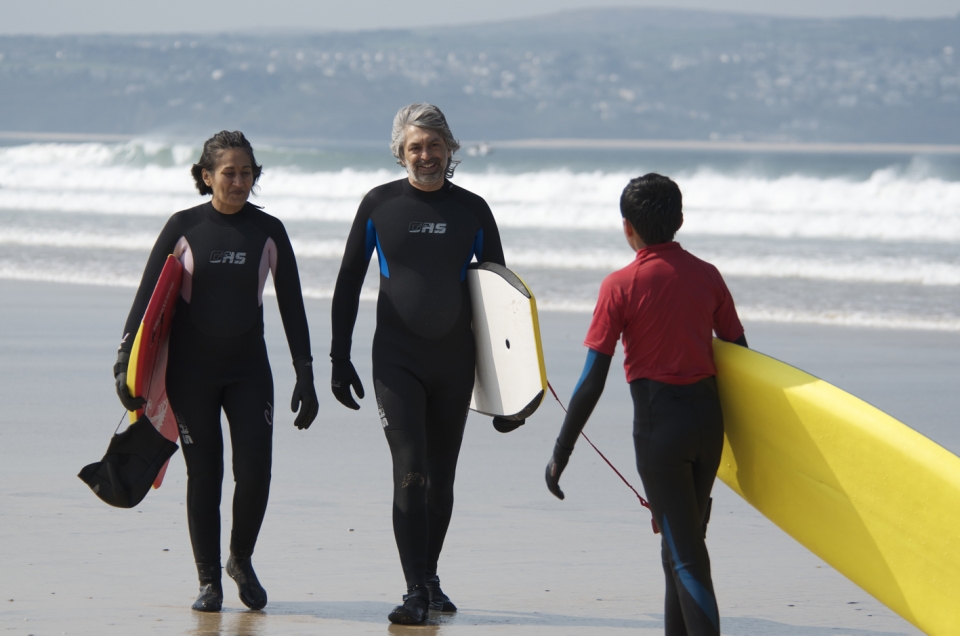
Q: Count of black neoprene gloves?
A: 5